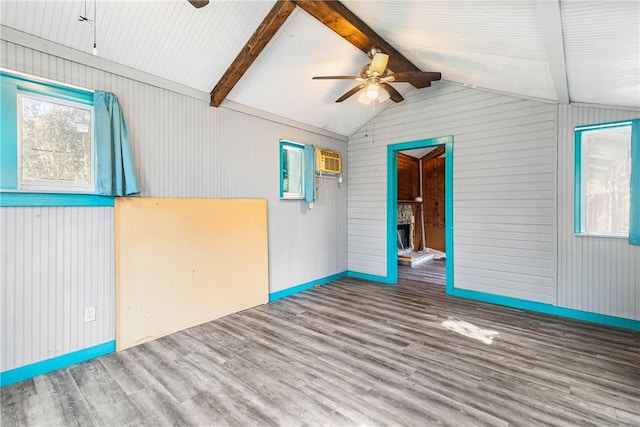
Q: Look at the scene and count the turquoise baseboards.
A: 4